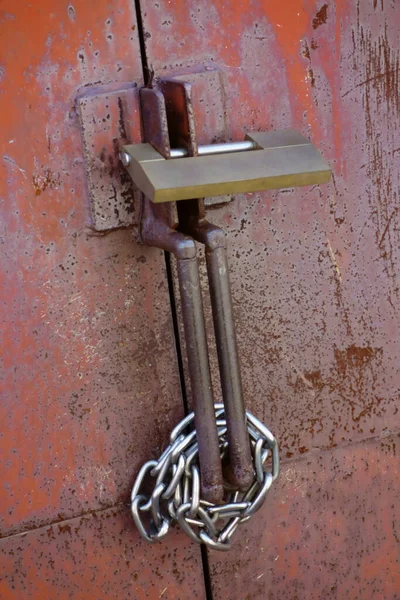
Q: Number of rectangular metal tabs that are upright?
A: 2